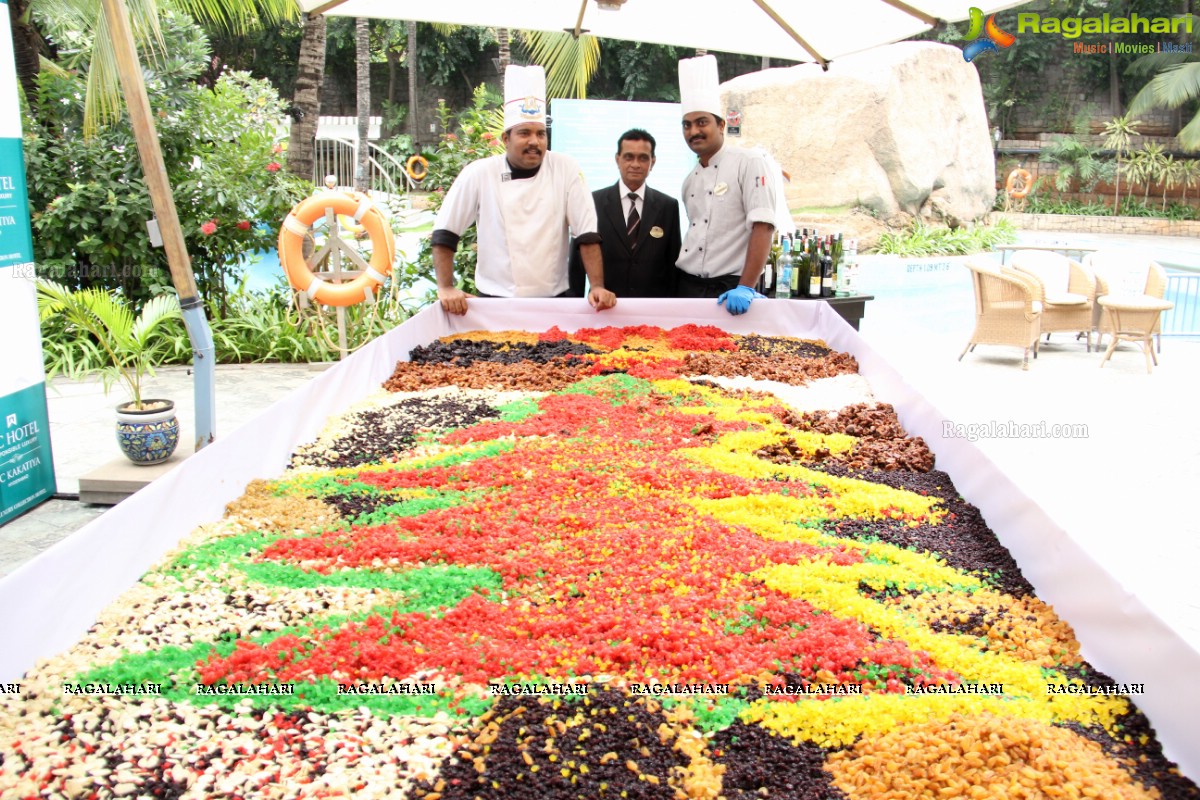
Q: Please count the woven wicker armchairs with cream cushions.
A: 3